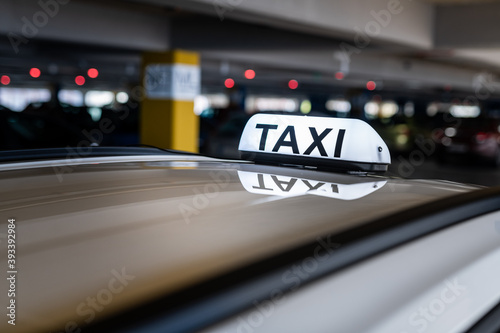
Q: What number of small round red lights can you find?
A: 9